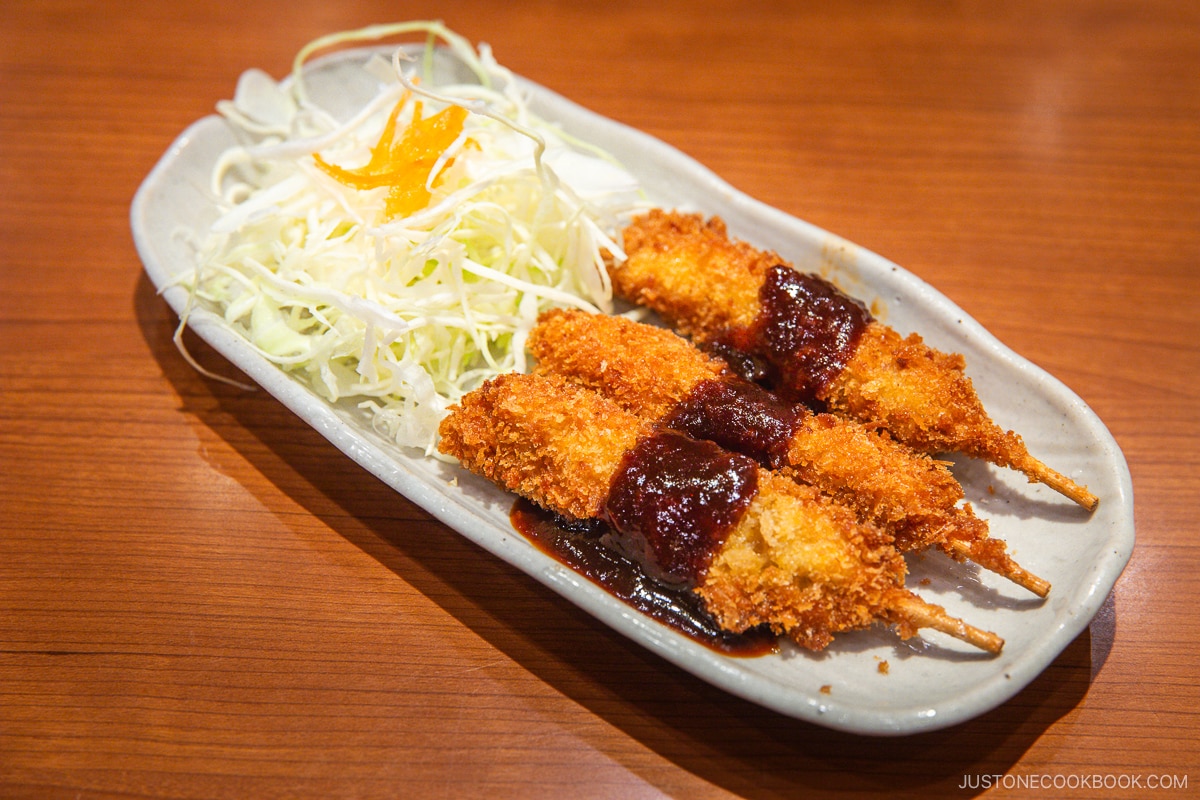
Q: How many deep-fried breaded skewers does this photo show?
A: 3